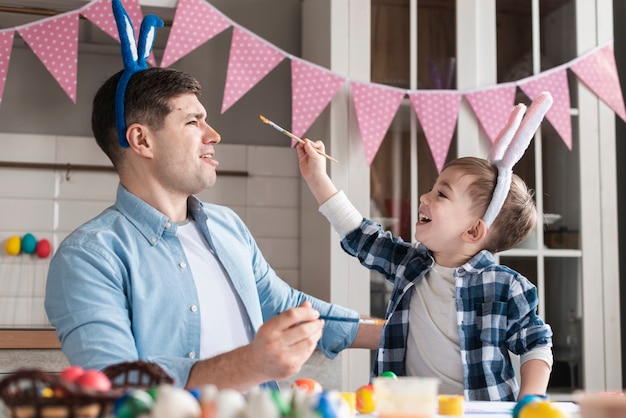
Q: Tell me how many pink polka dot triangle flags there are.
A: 11